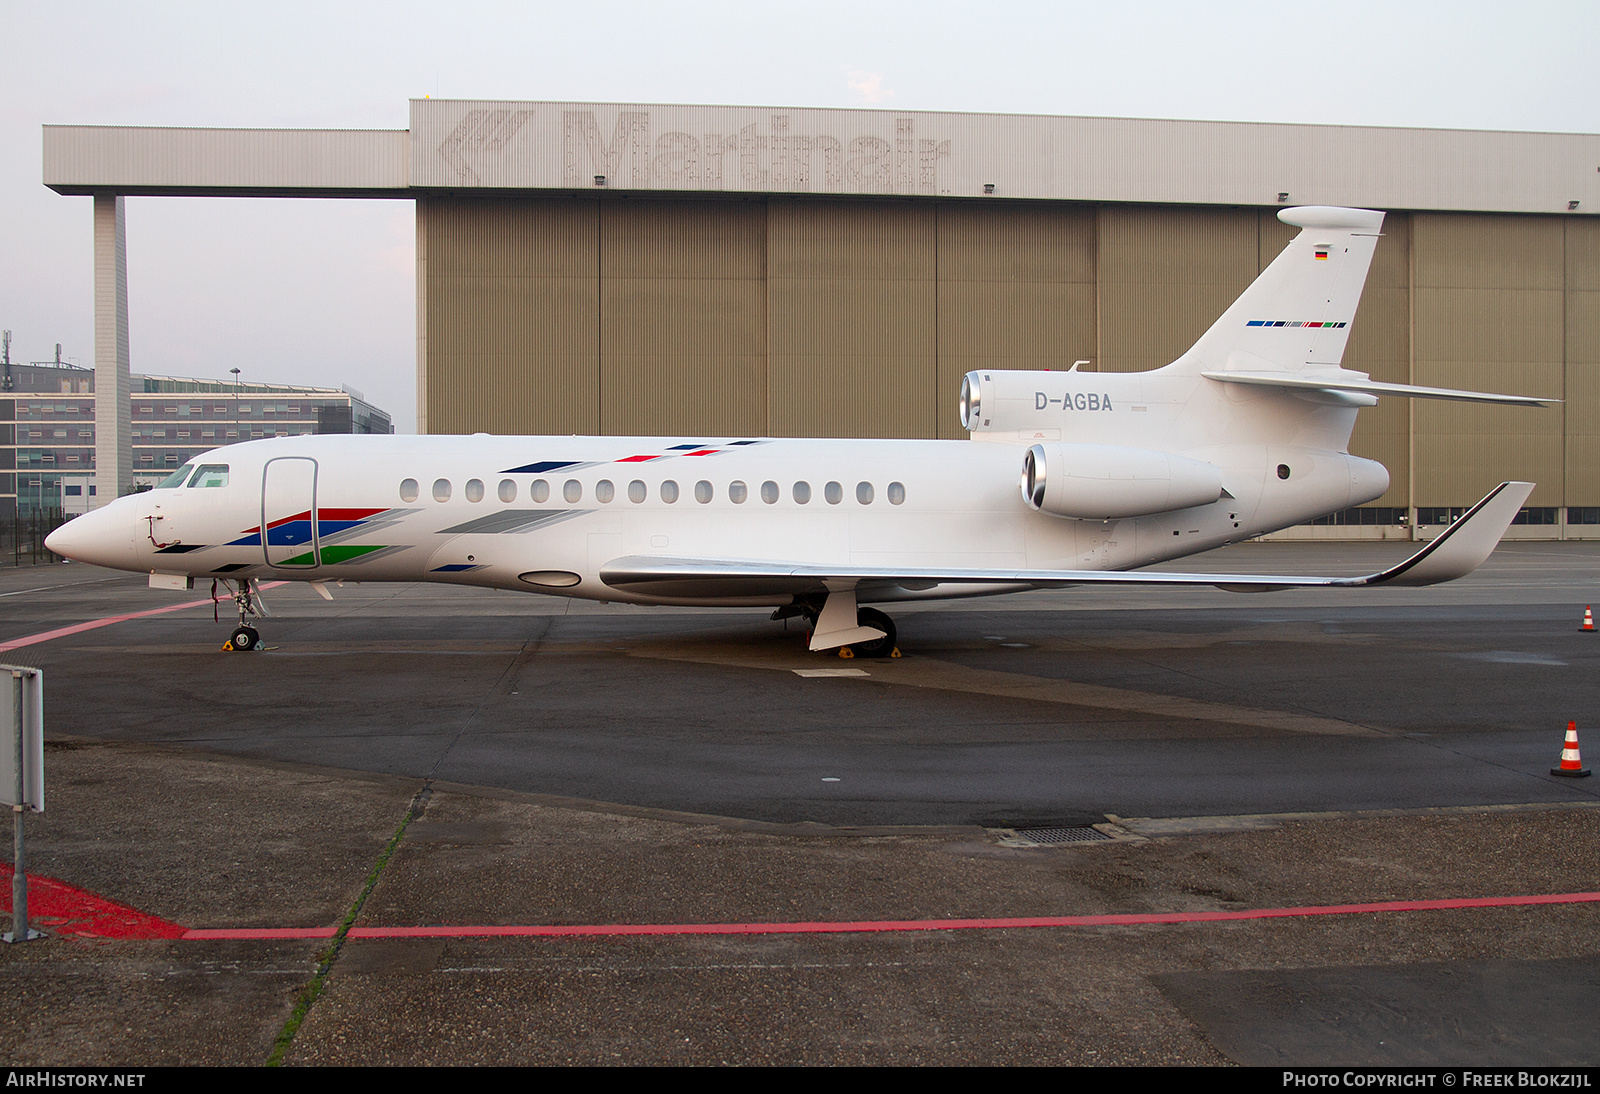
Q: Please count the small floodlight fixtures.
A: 4